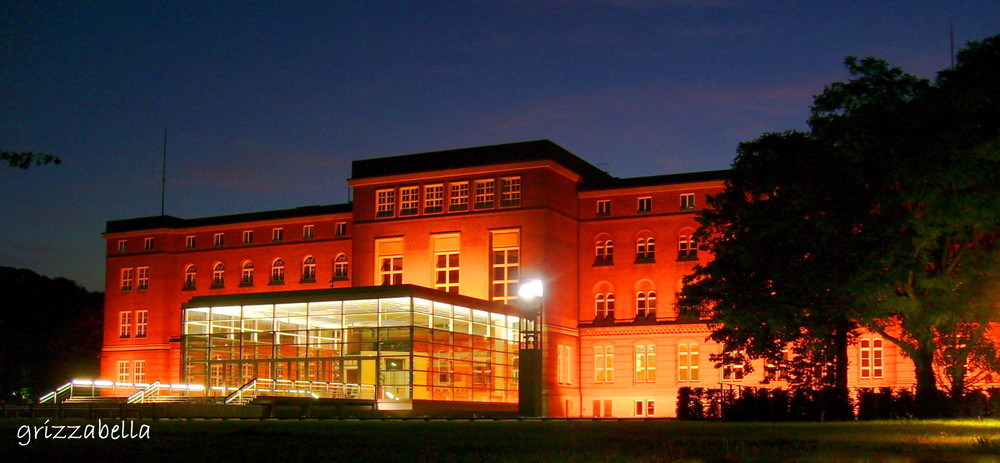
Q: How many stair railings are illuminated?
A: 3